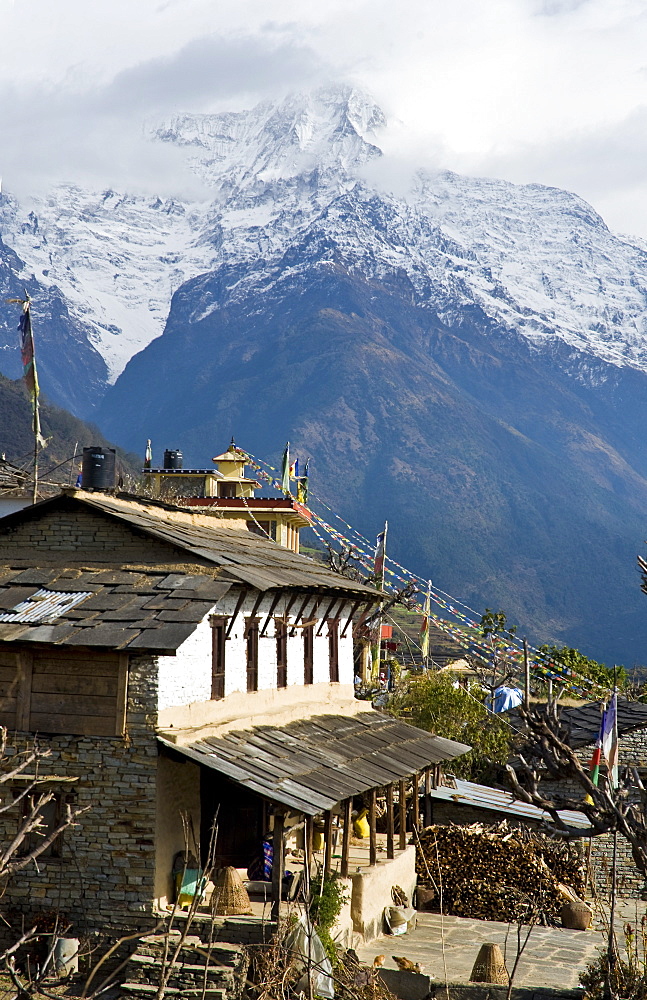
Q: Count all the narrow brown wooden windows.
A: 5